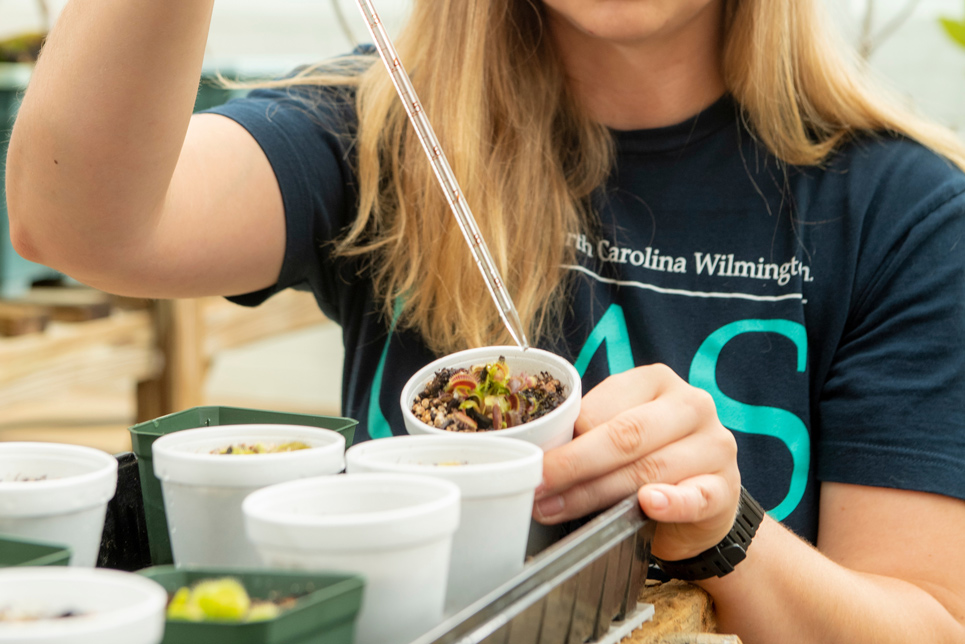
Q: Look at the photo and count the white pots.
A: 6